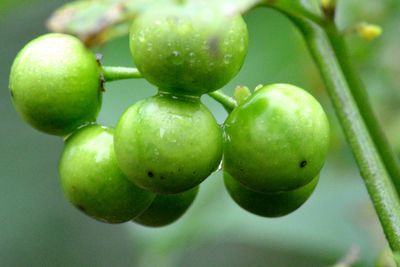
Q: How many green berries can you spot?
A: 7